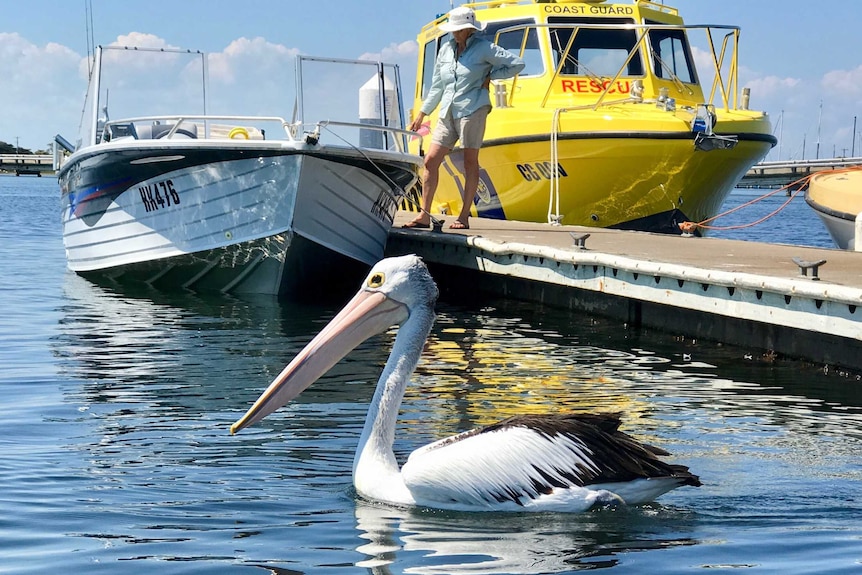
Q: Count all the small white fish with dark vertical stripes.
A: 0